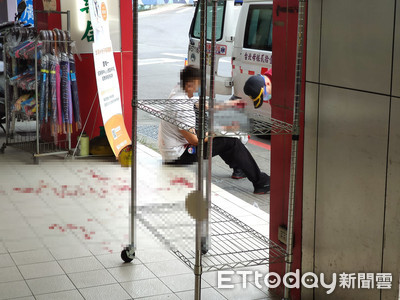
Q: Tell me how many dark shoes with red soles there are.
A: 2